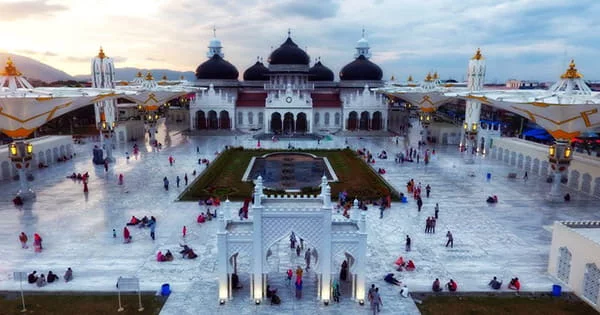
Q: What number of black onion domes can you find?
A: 5